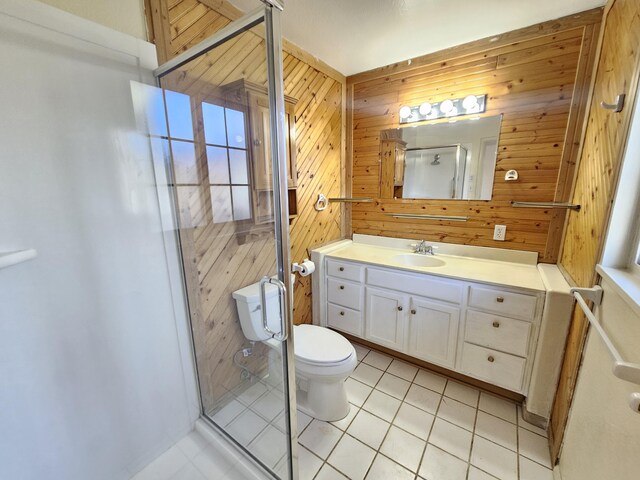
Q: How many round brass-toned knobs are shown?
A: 8